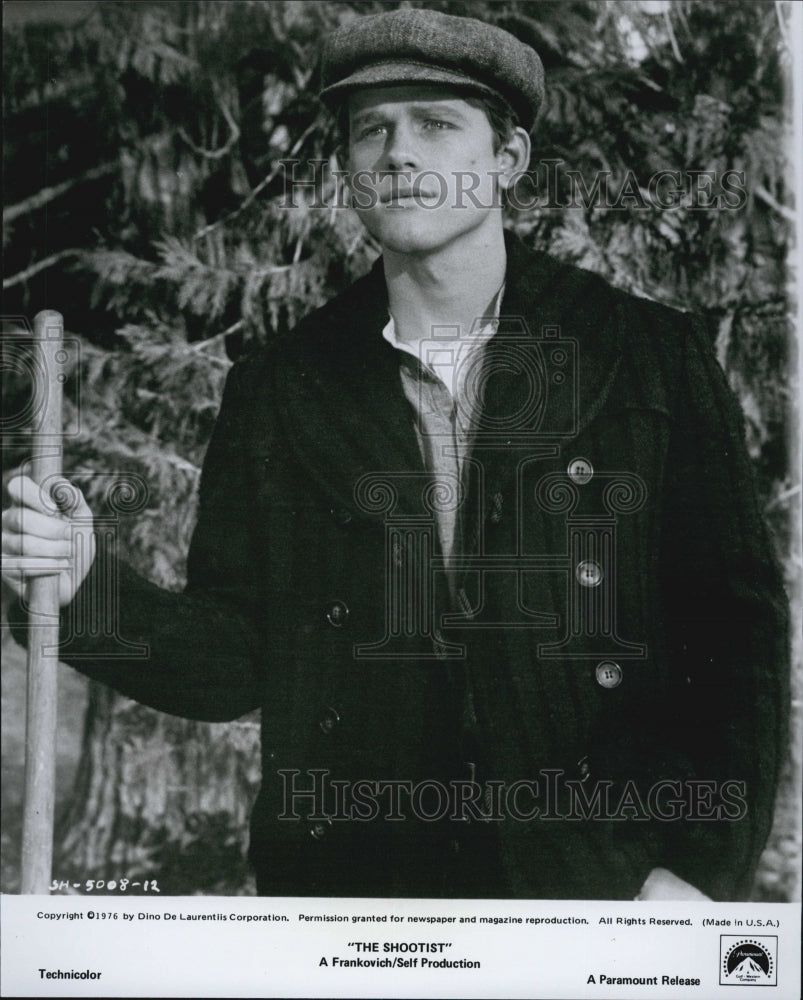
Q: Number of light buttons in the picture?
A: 3